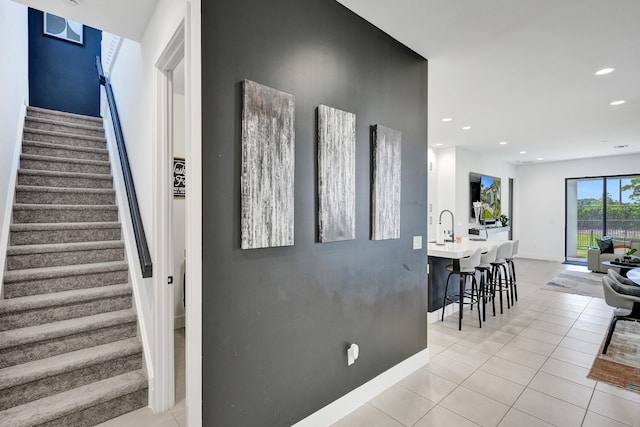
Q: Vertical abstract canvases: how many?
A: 3